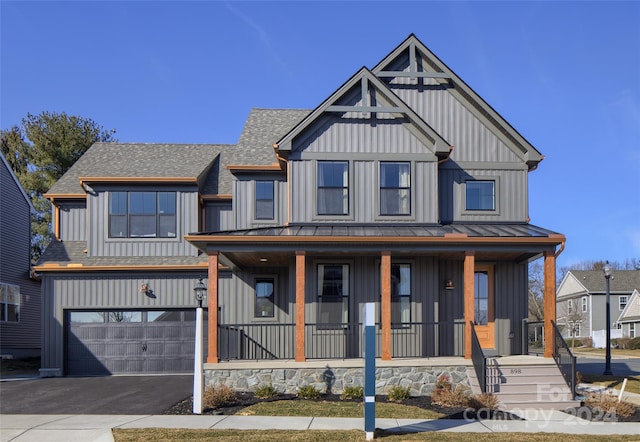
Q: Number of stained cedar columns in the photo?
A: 5